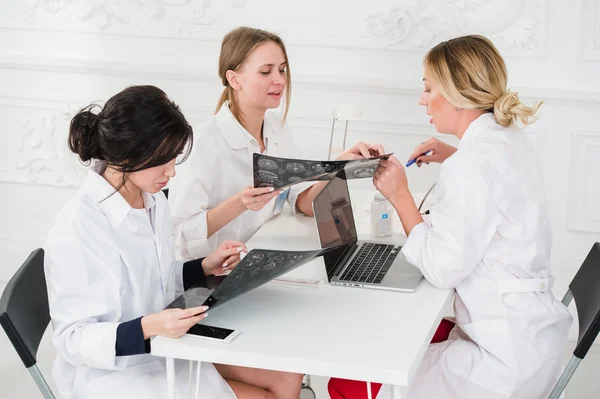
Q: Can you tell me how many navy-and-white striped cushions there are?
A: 0